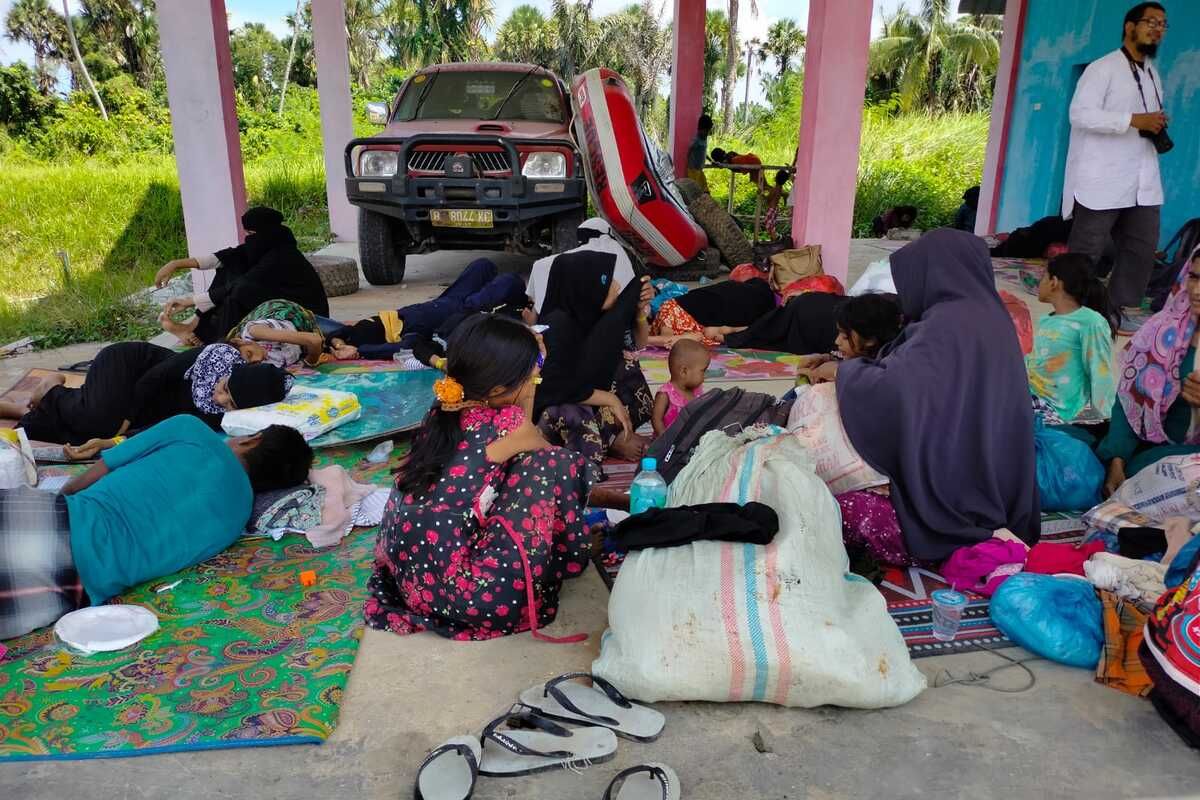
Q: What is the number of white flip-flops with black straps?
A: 4